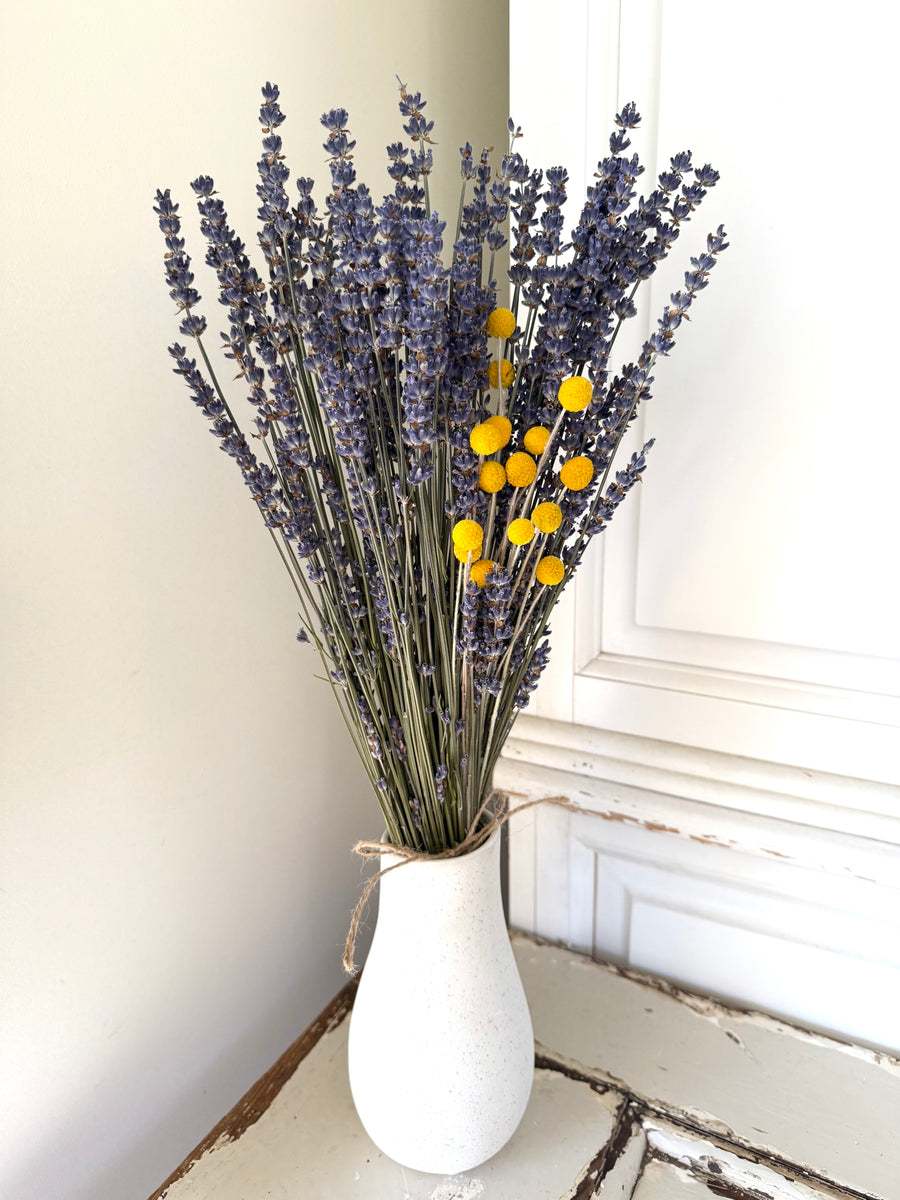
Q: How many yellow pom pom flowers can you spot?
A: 15